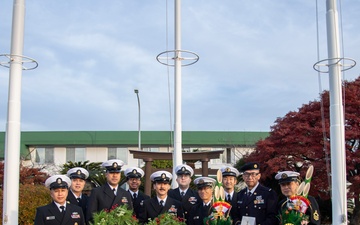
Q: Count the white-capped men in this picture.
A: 9